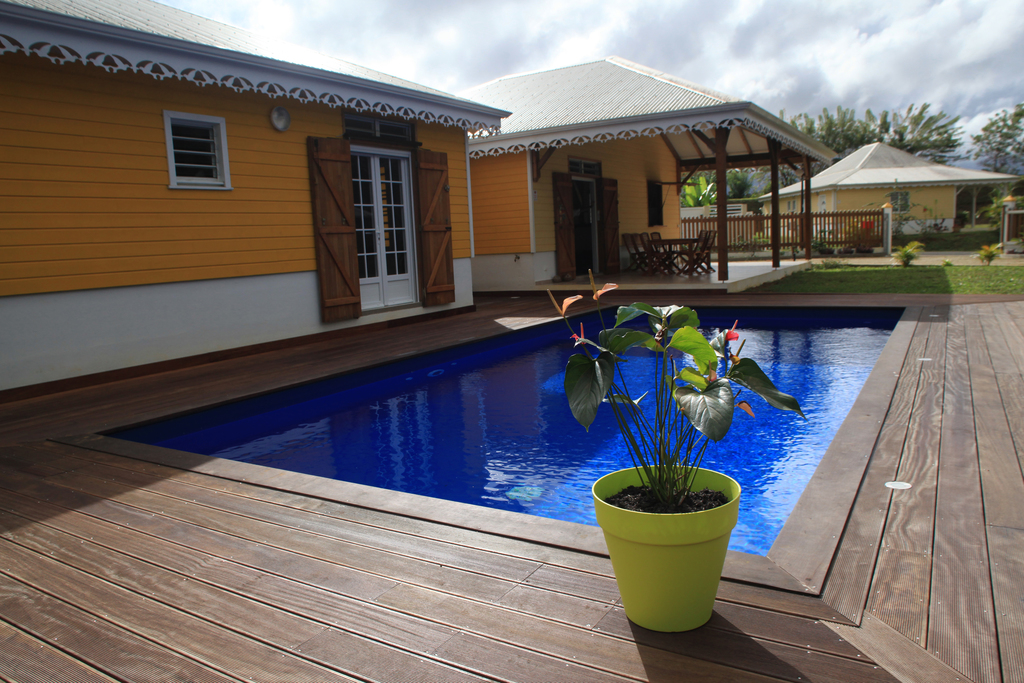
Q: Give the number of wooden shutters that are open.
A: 4